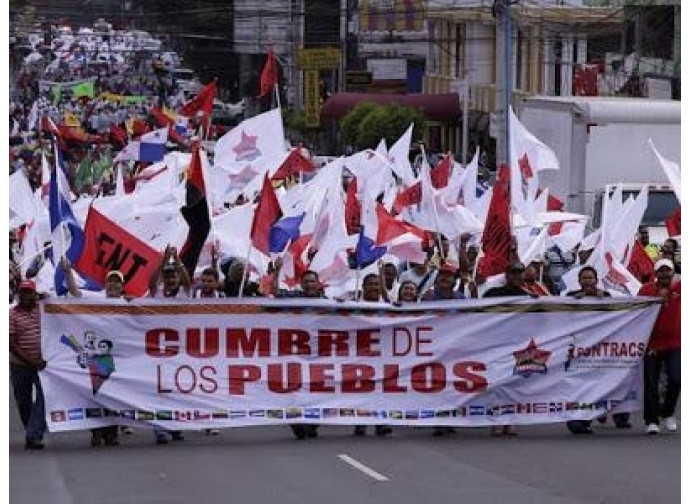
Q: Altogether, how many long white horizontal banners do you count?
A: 1